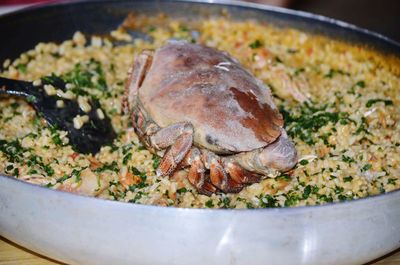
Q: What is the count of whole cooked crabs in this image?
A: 1